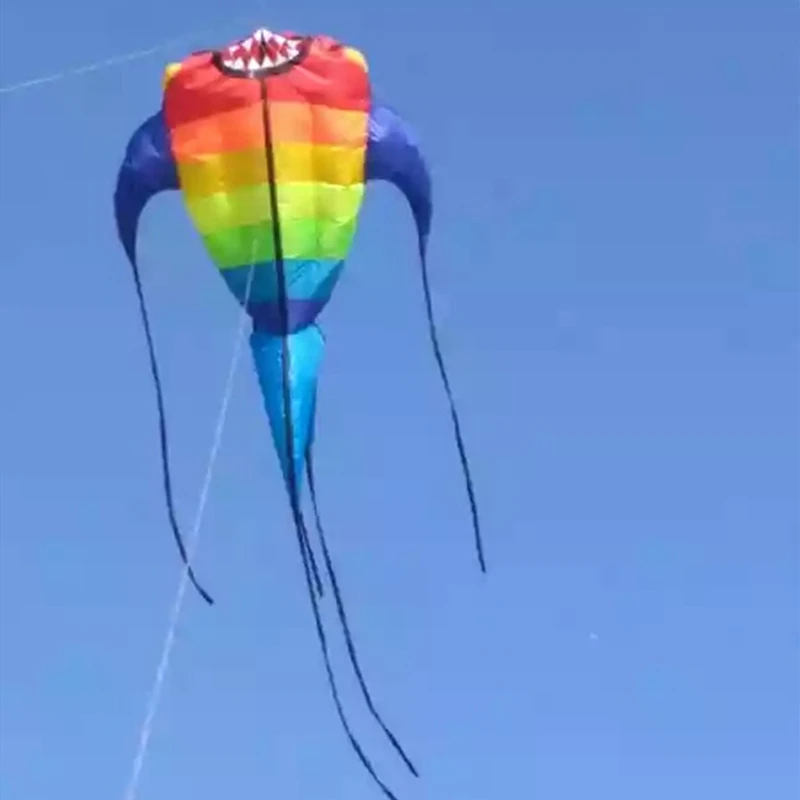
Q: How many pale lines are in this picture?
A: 2